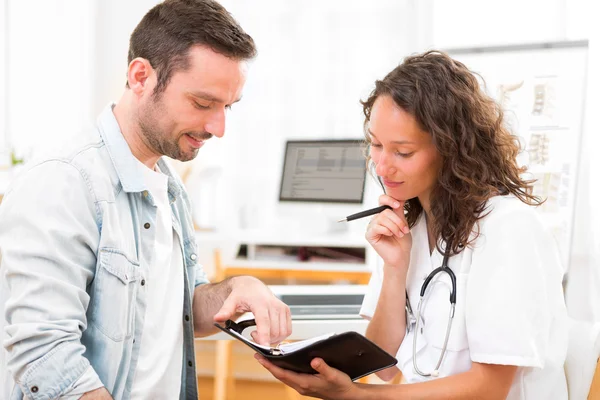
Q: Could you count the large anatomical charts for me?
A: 1